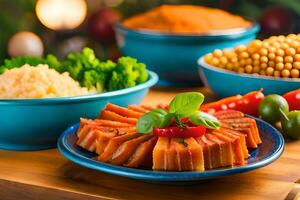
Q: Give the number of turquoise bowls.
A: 3